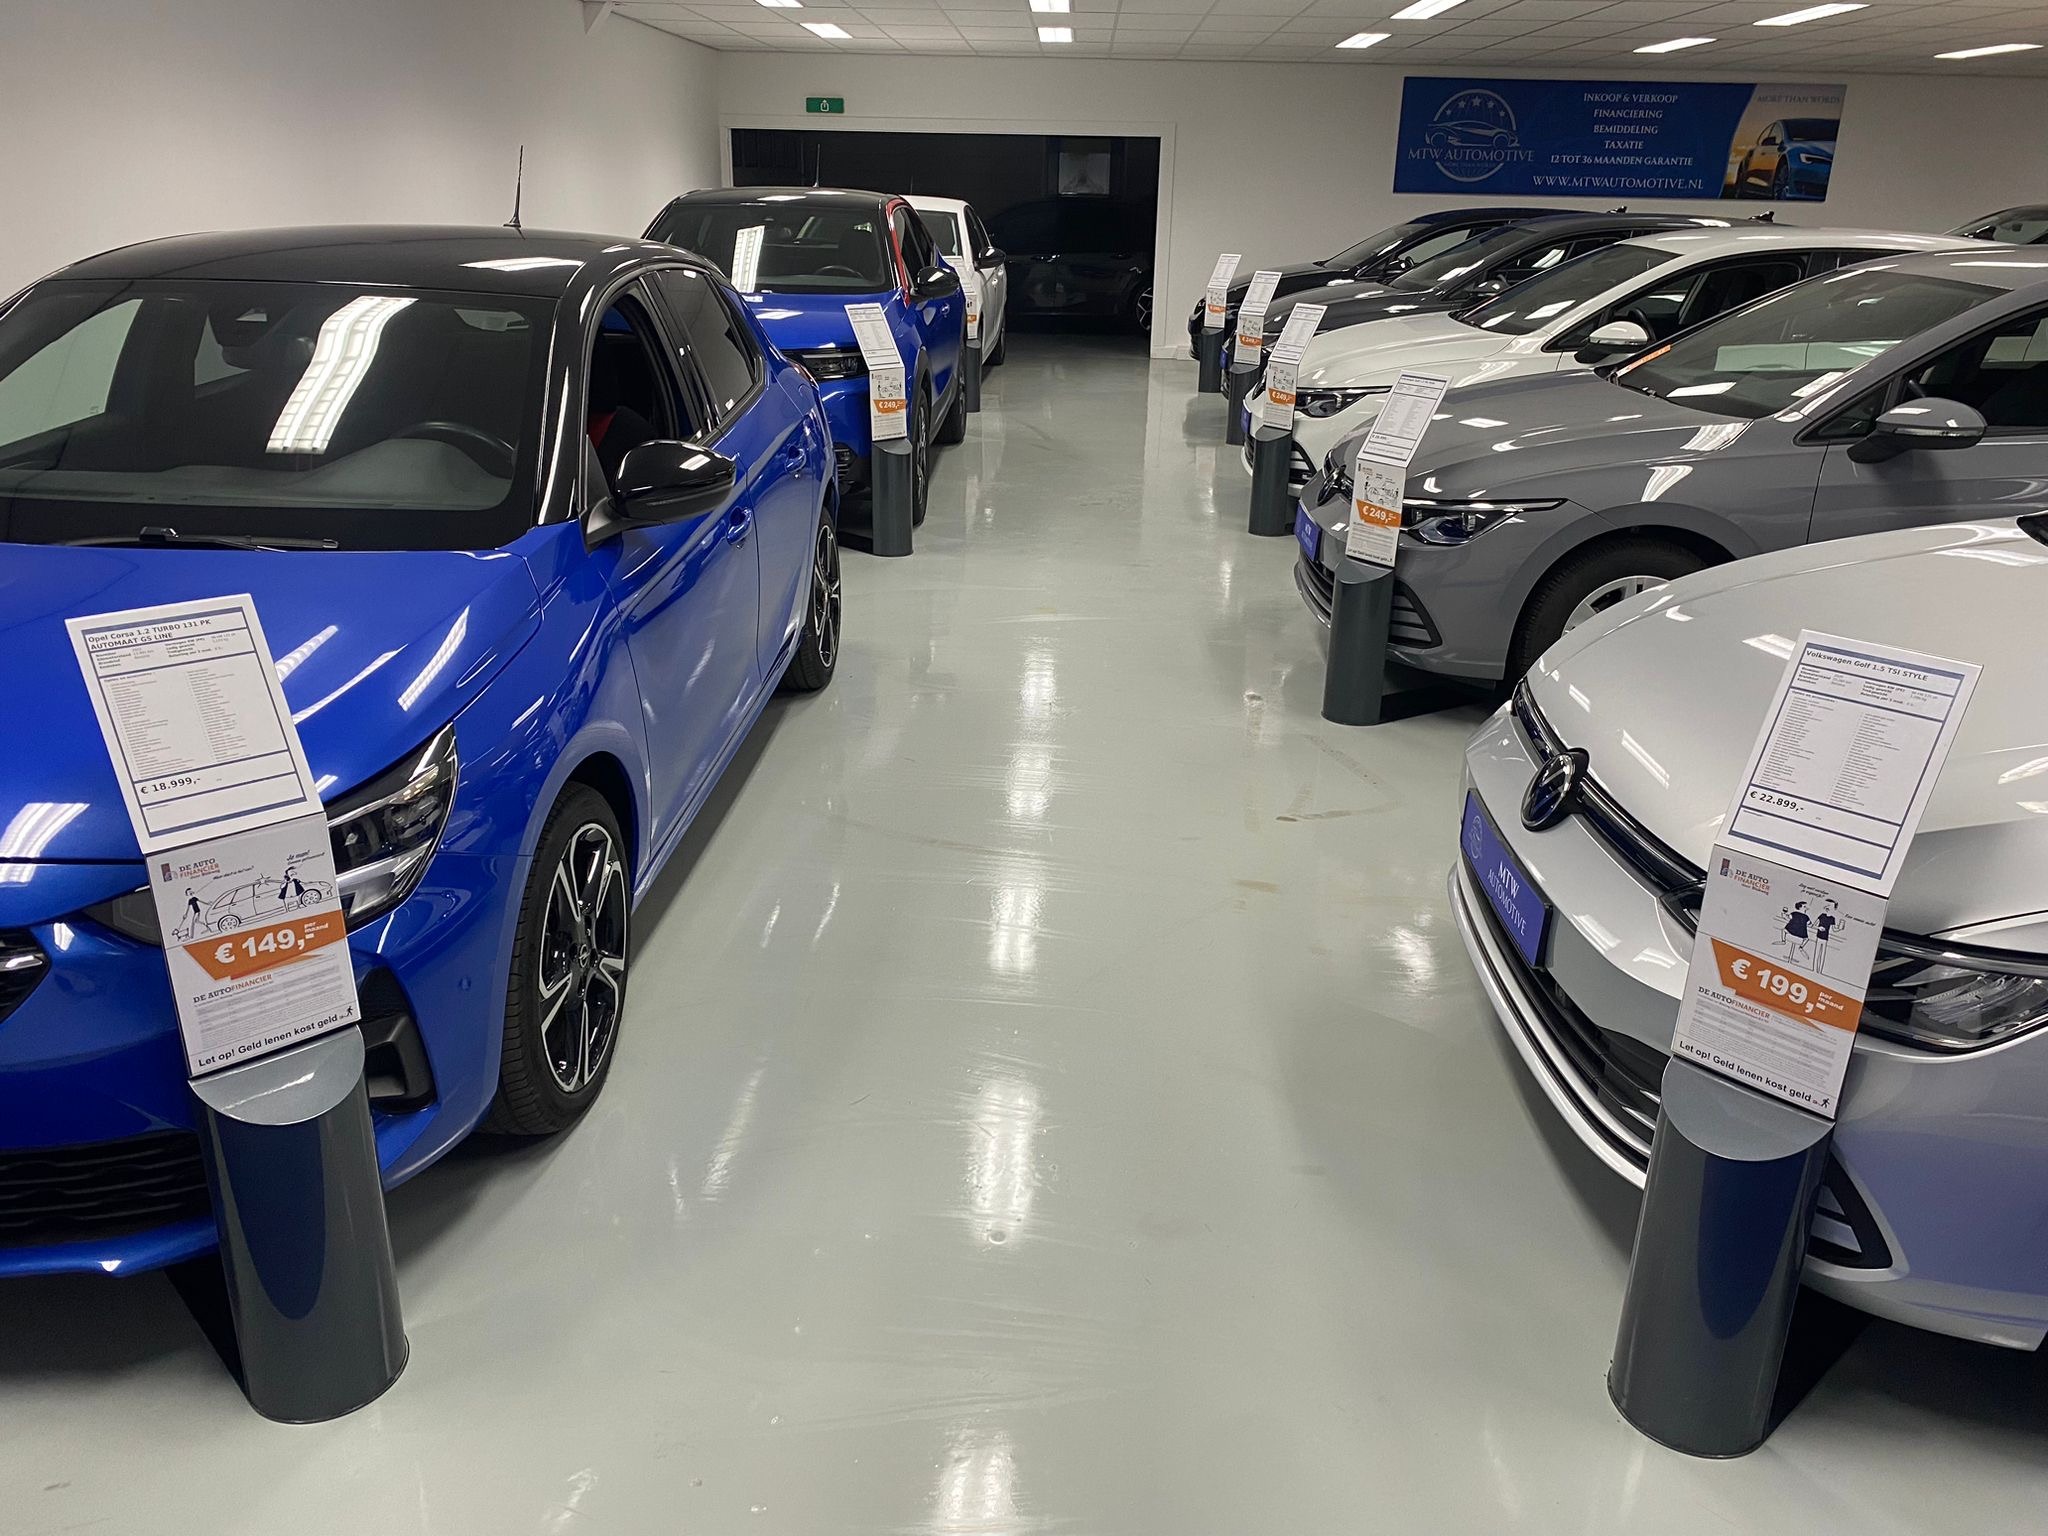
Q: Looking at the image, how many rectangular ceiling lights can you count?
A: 9